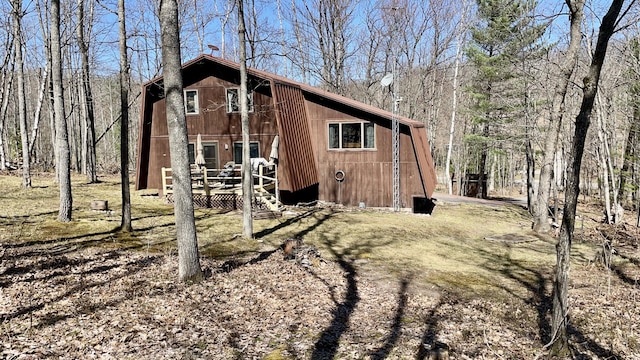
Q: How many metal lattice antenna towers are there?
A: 1